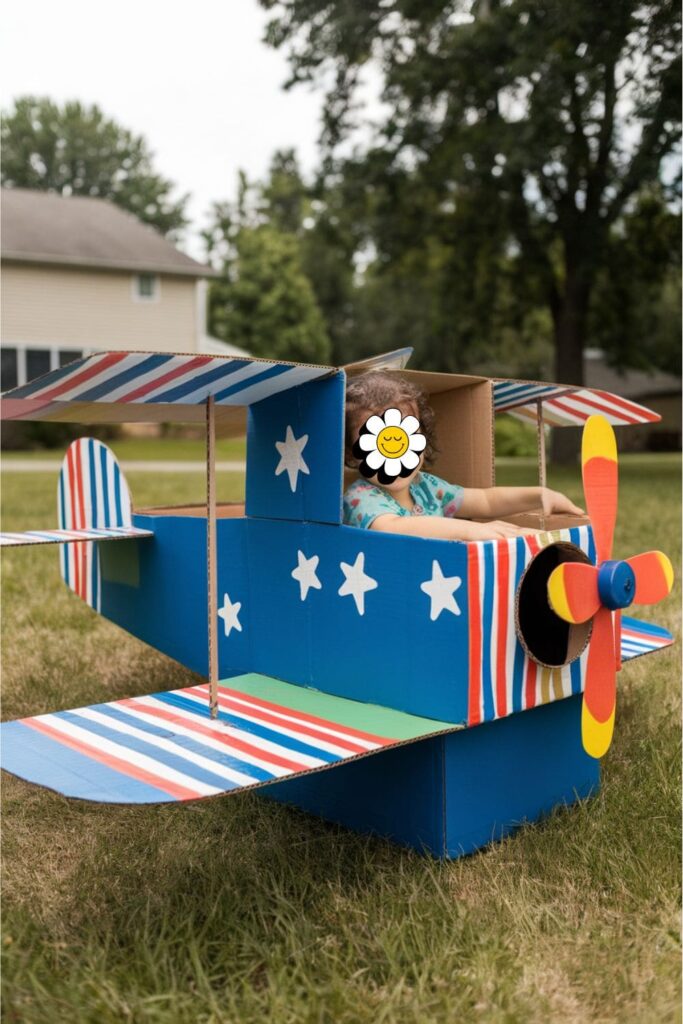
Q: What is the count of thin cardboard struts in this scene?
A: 2